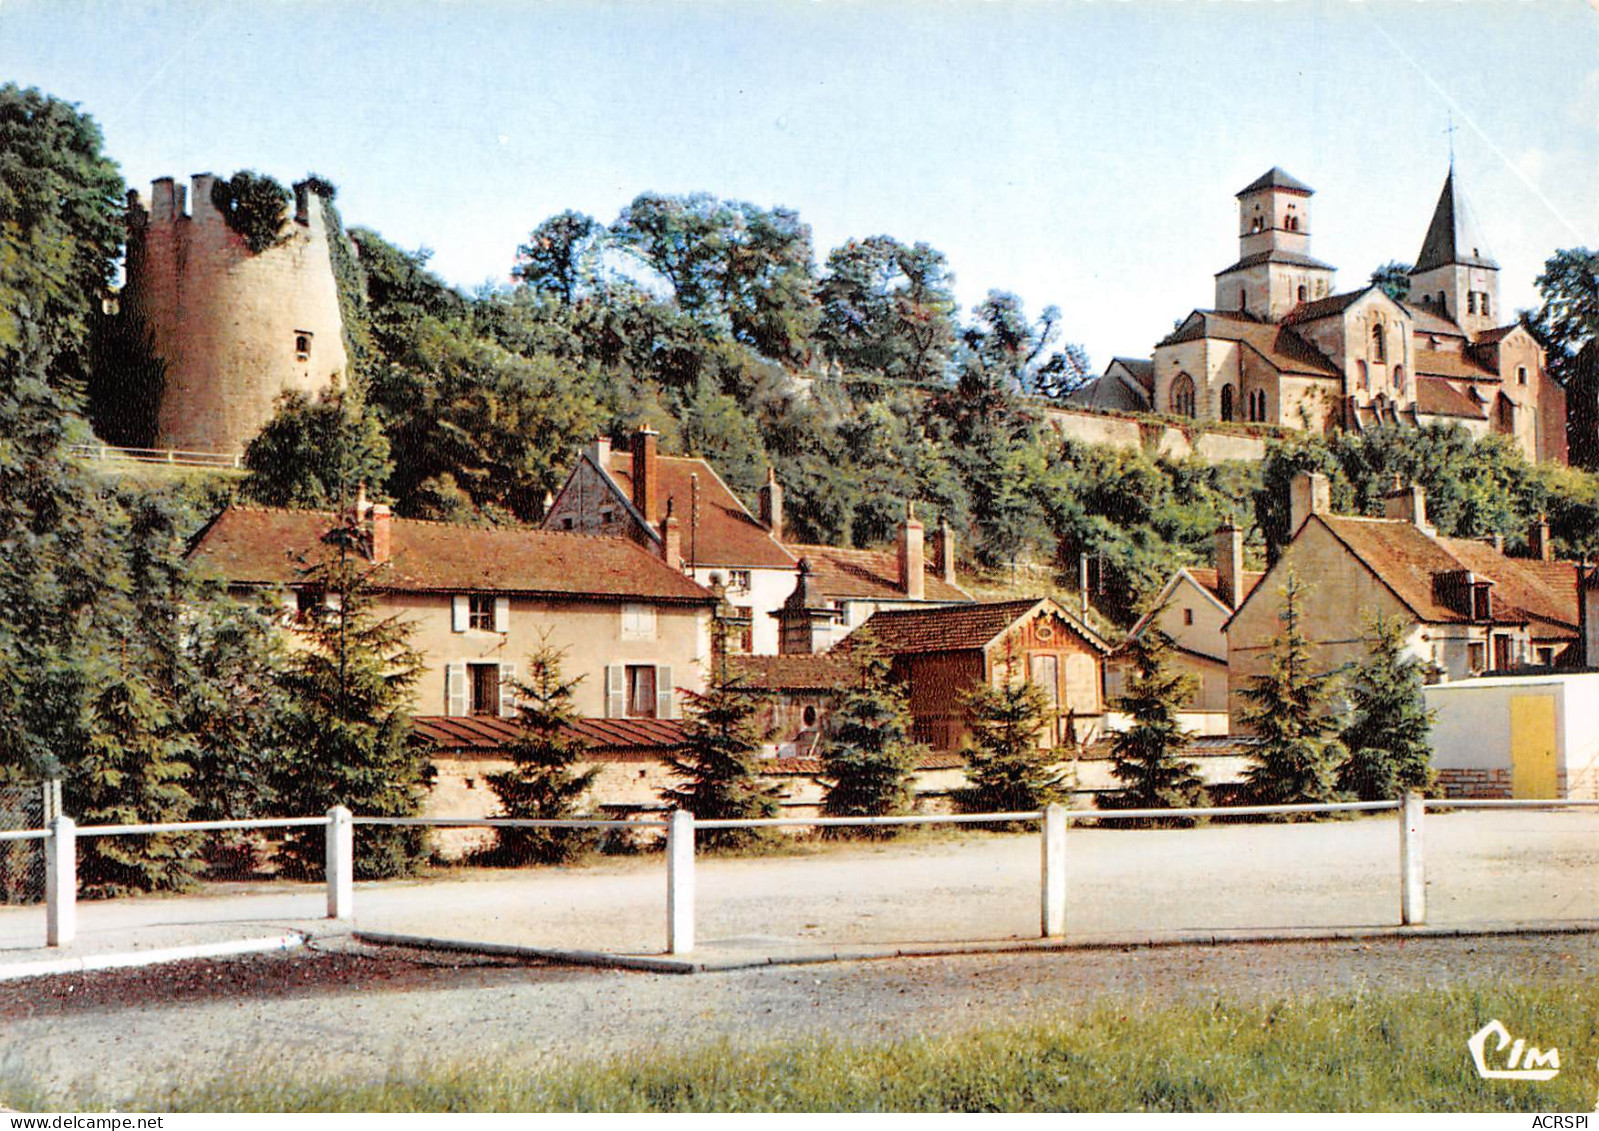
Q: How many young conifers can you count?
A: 9